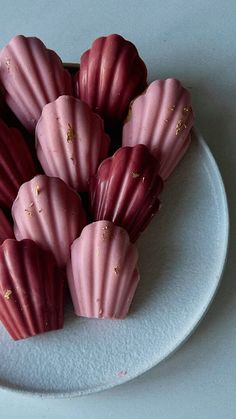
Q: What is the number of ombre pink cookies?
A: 5